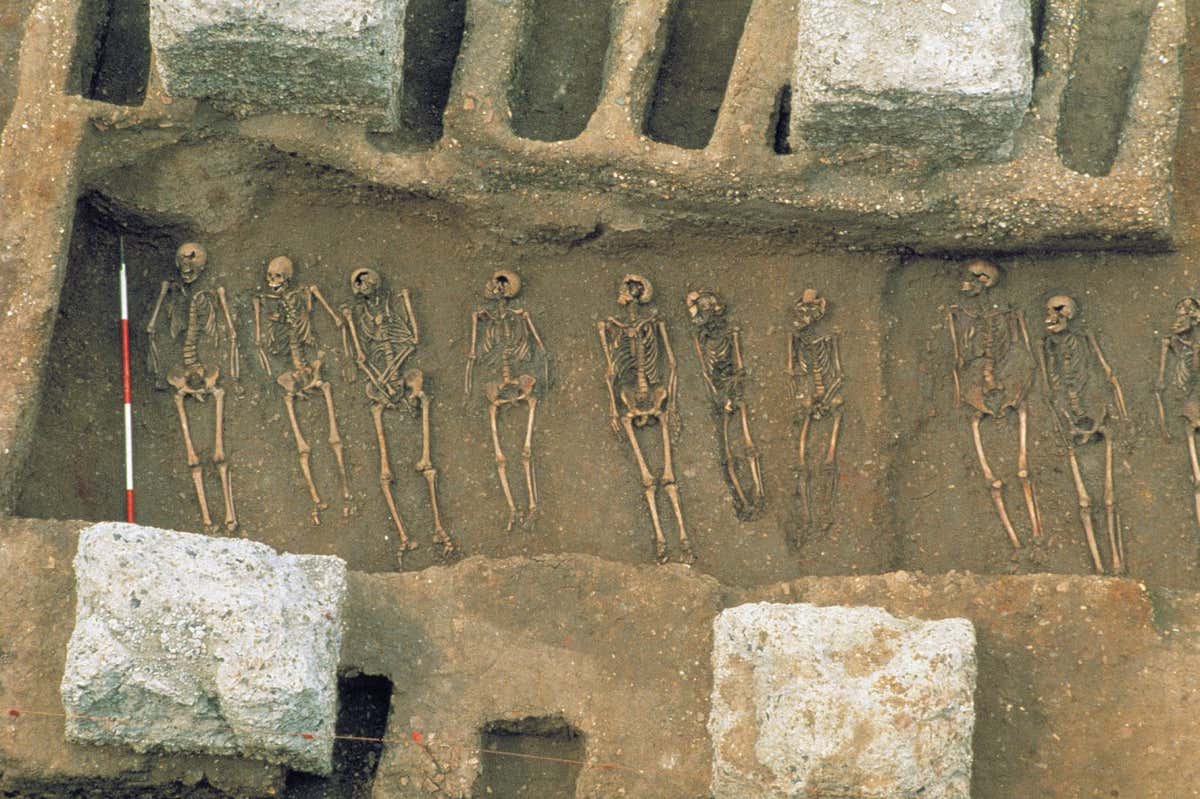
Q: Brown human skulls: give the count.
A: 10